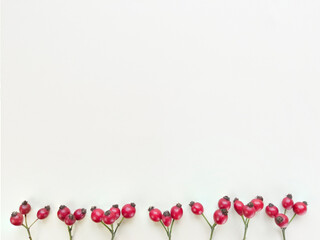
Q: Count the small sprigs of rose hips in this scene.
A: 7